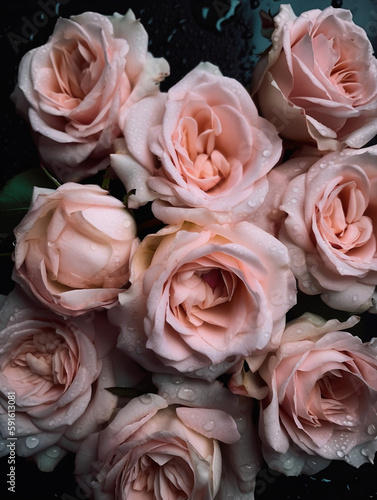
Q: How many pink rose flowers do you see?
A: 9